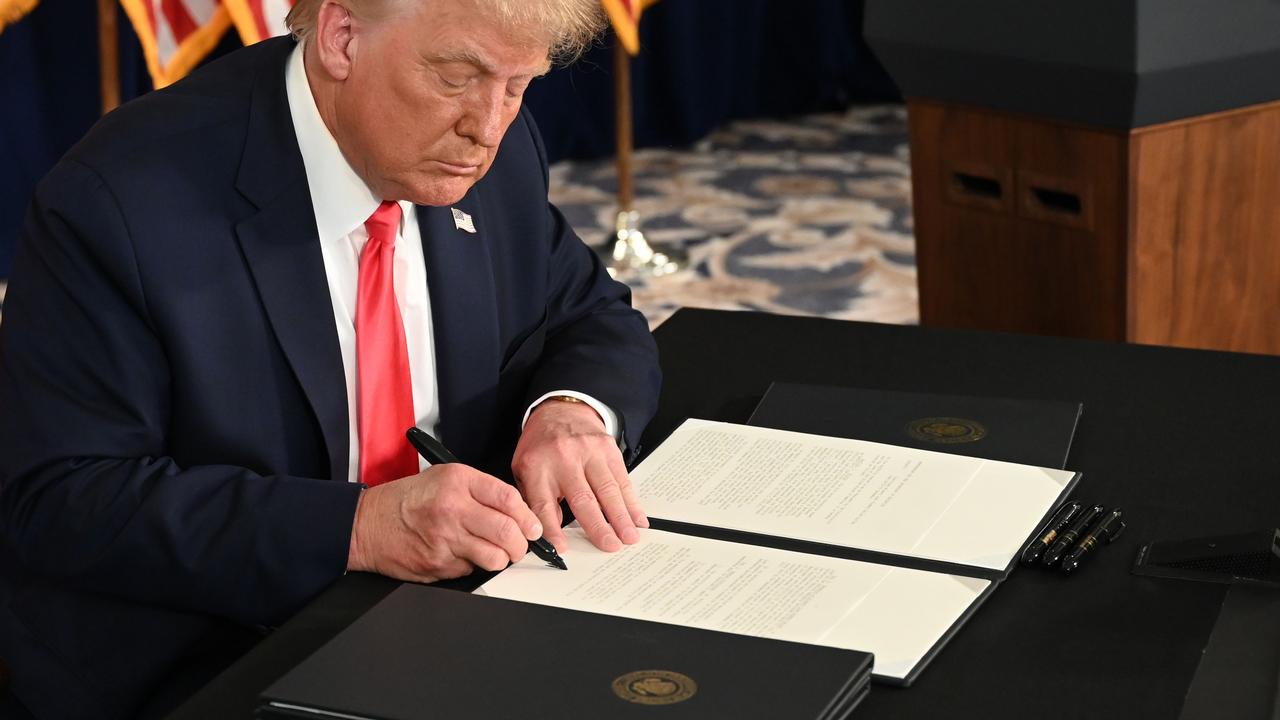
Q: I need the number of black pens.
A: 4